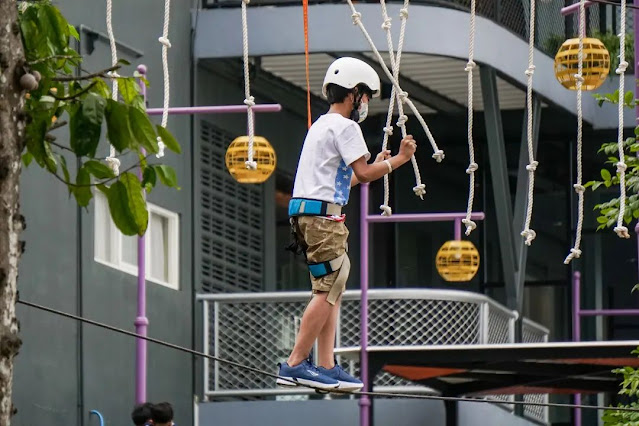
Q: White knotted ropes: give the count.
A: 10